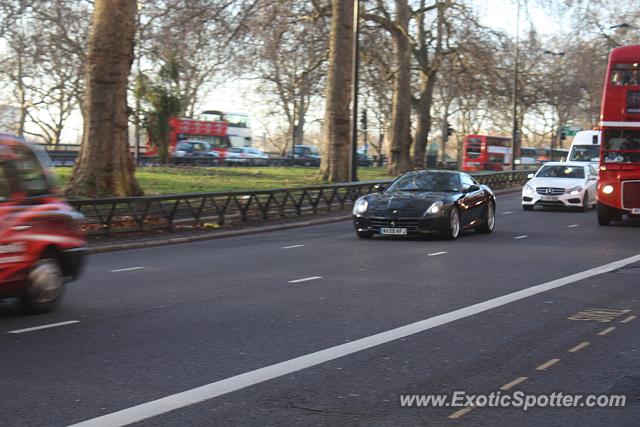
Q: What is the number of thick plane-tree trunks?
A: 4